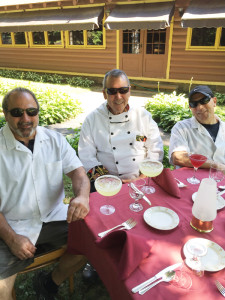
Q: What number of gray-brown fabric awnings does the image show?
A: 3